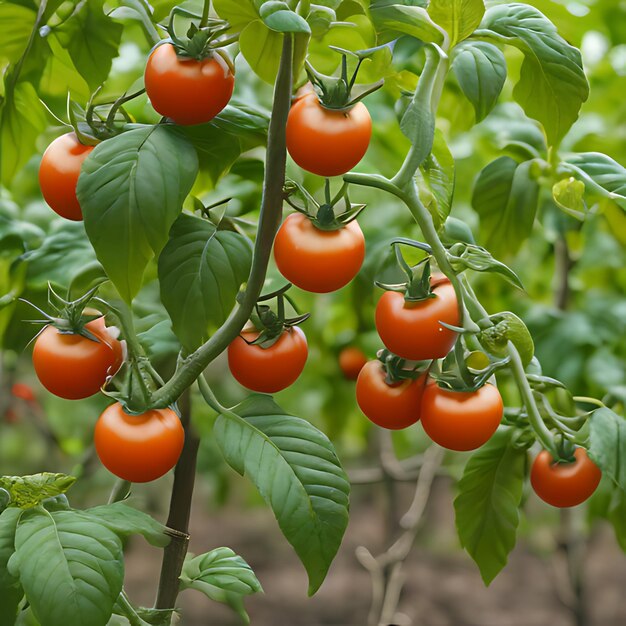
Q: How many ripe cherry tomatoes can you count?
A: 12